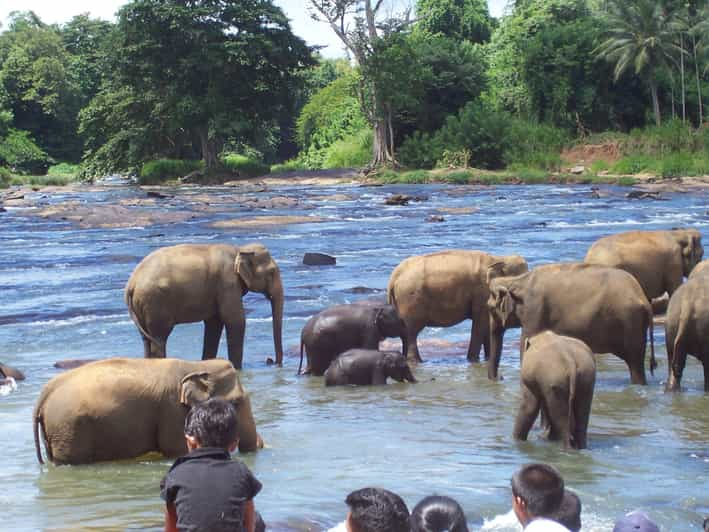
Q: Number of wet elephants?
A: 2